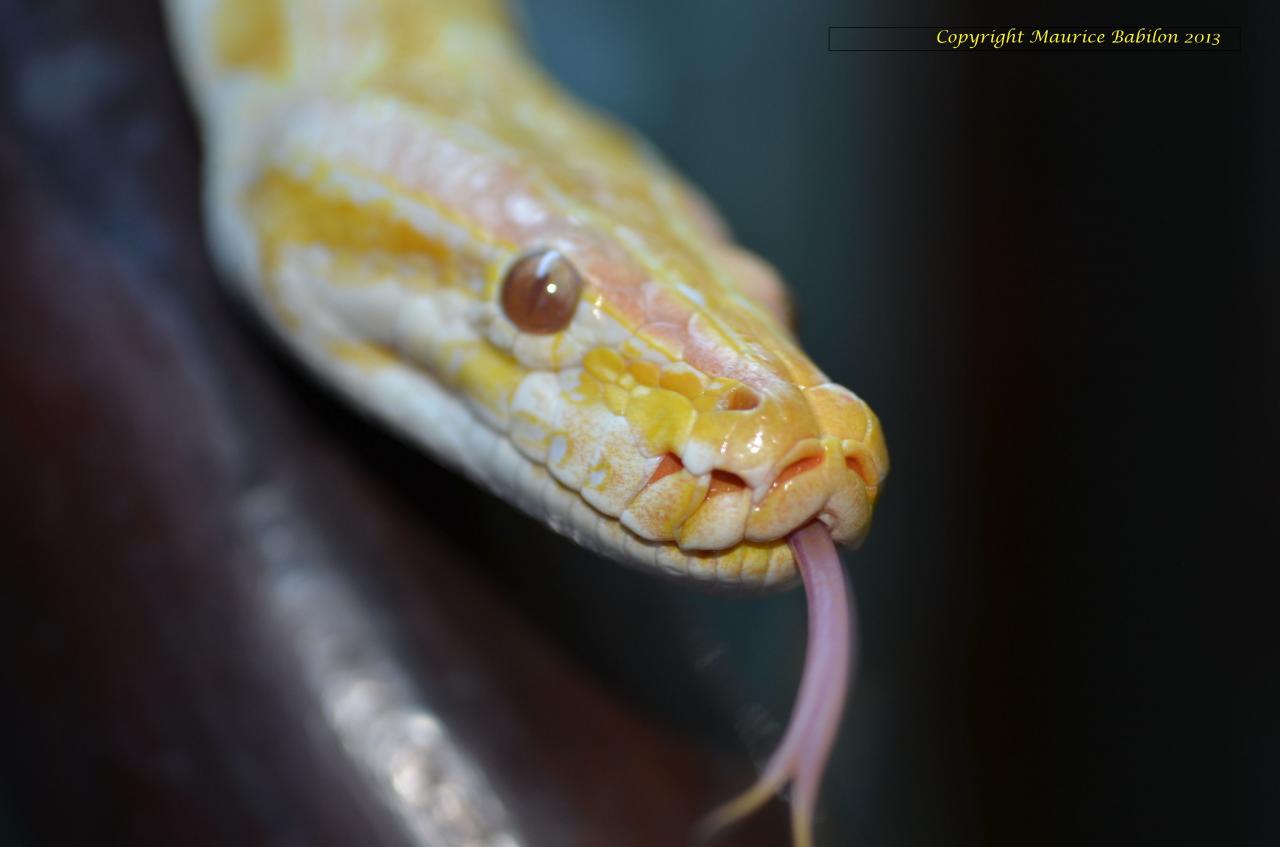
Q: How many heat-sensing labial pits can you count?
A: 4